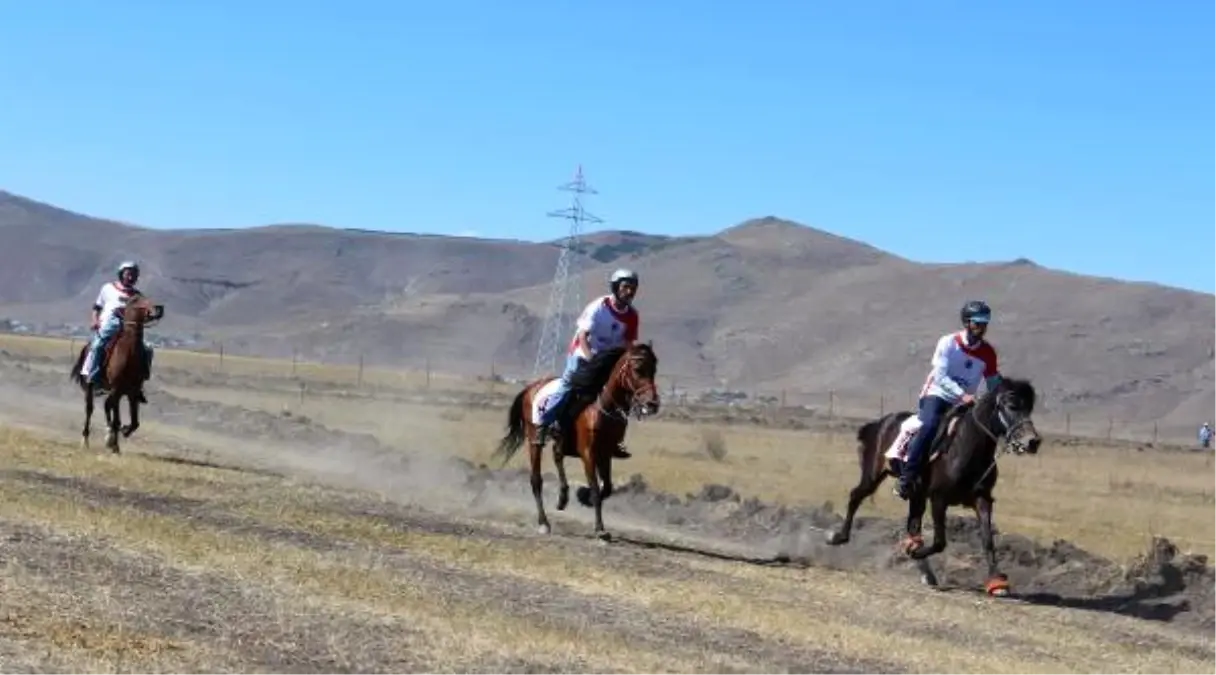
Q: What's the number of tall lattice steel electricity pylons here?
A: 1